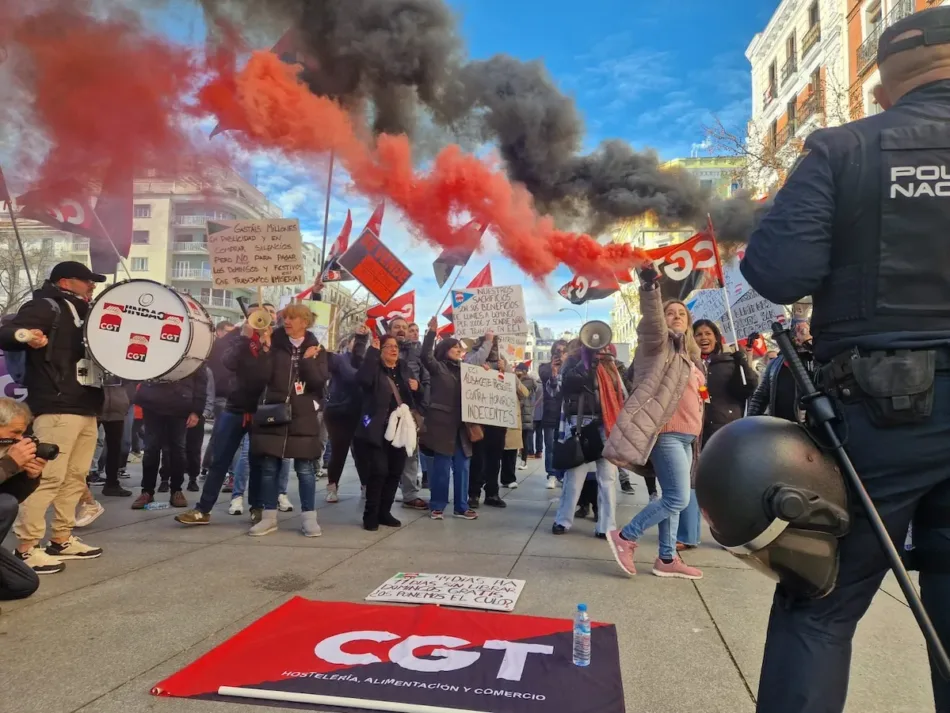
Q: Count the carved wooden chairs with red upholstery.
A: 0